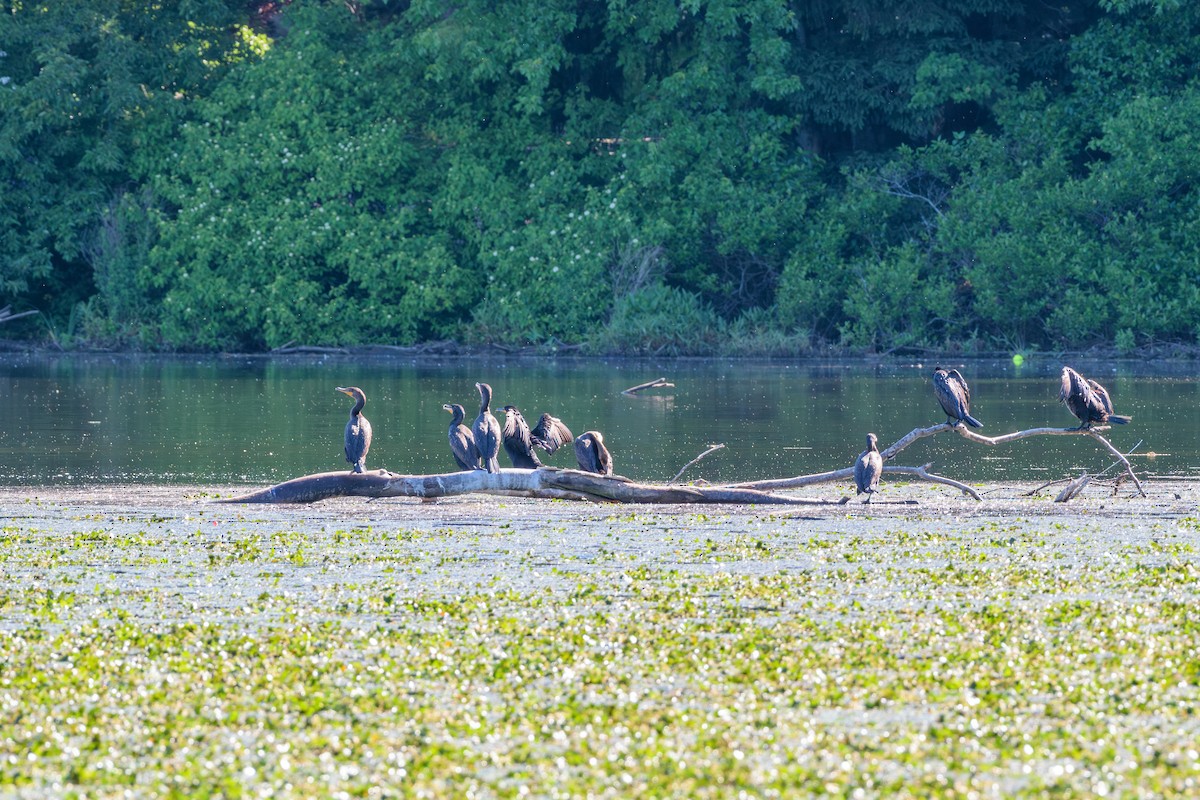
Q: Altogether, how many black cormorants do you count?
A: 8